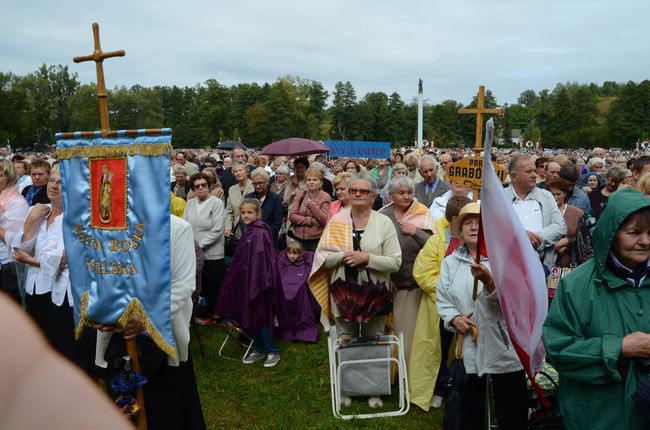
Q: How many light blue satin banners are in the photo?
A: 1